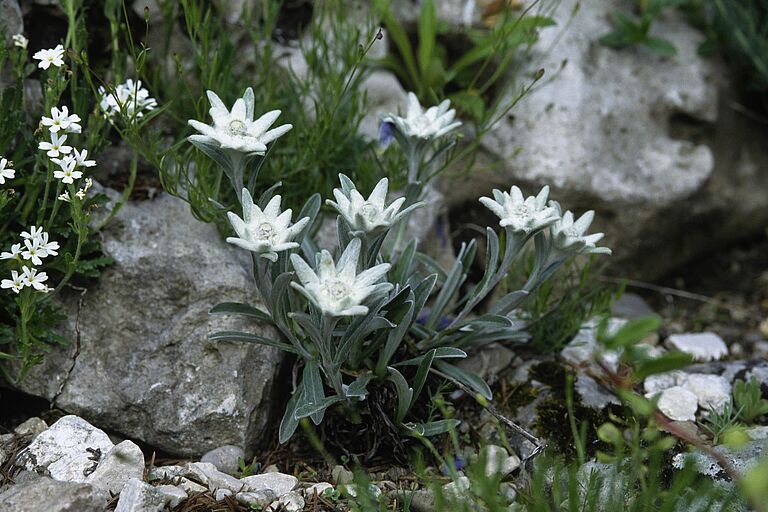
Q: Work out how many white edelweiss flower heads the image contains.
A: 7